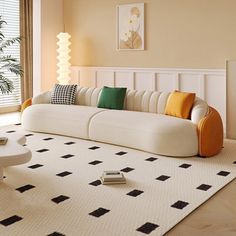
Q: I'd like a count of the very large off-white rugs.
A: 1